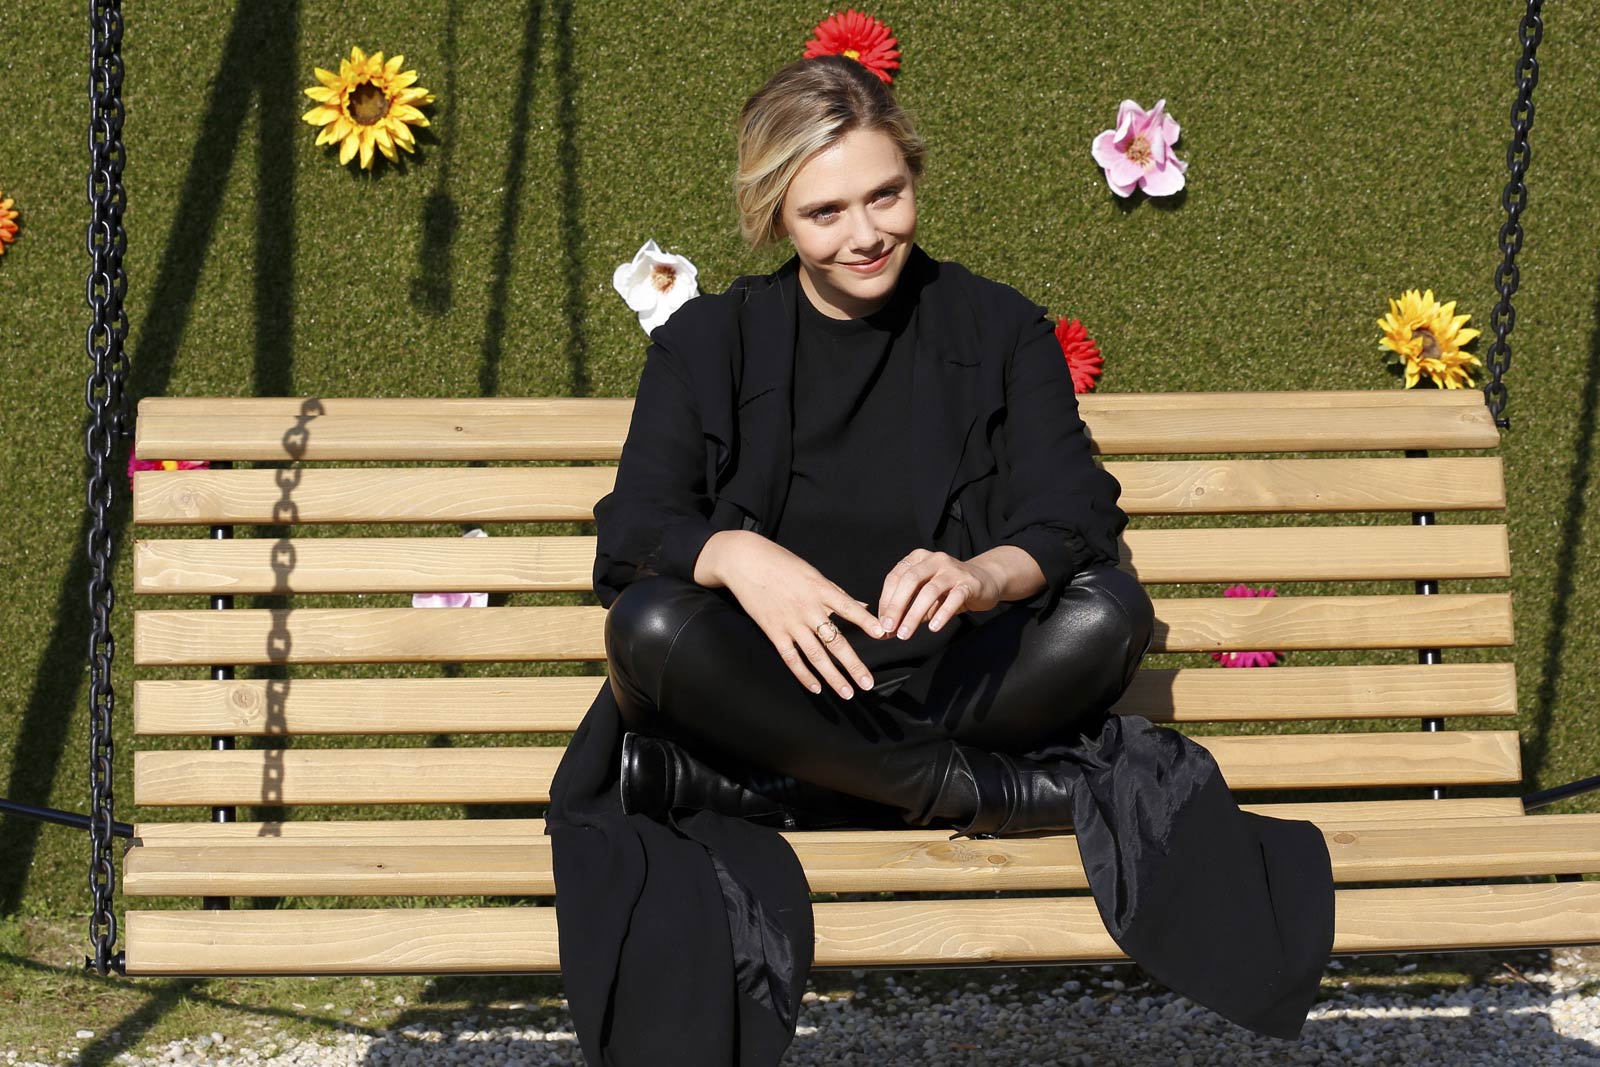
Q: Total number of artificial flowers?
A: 10